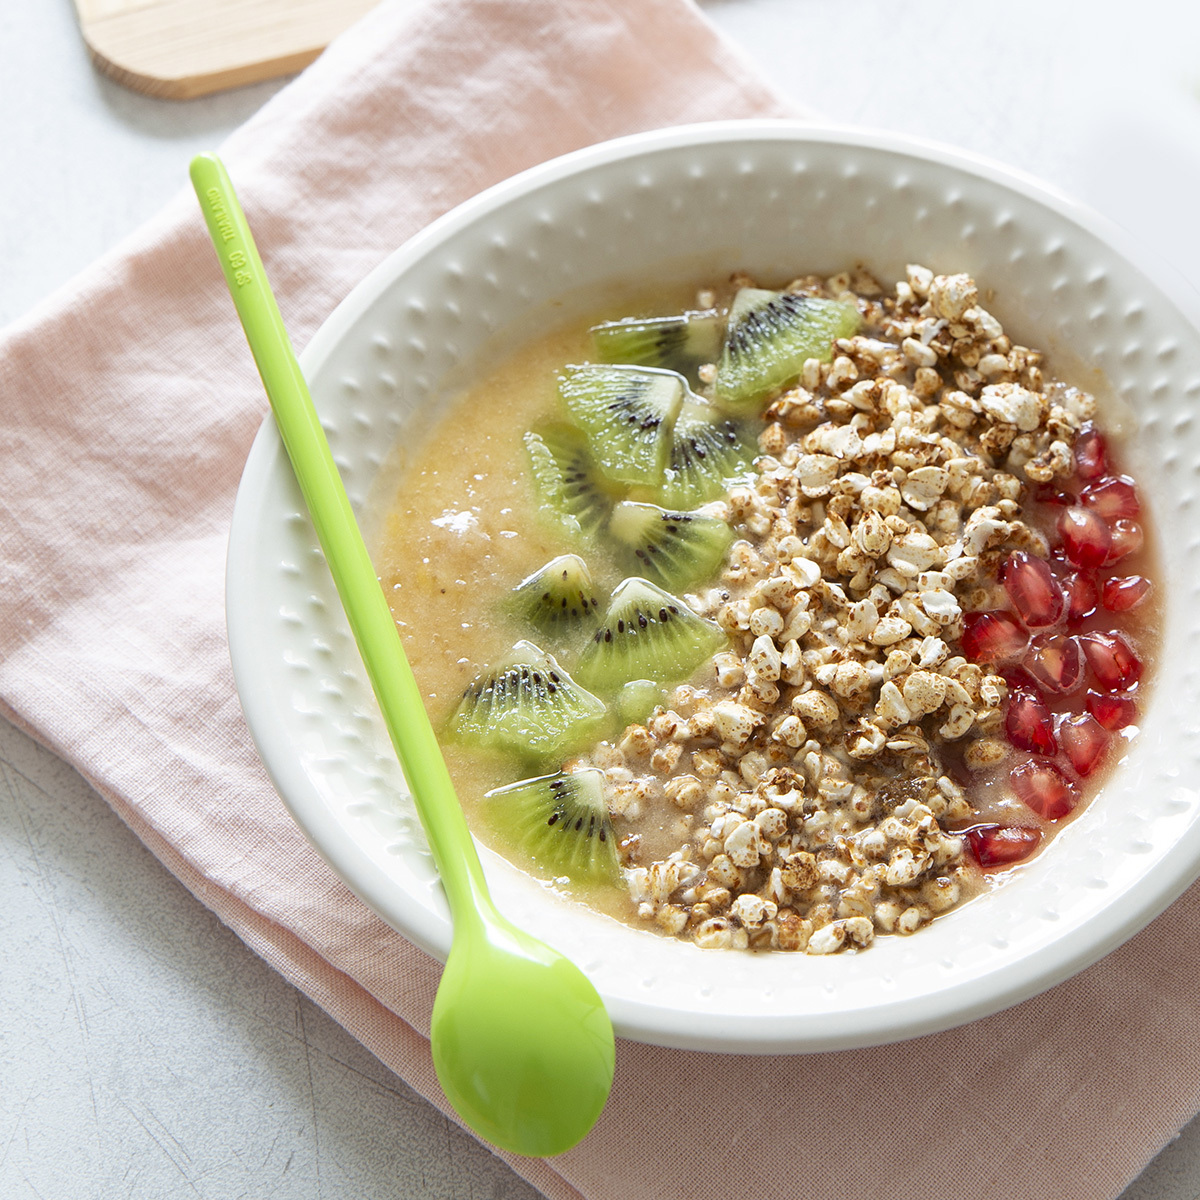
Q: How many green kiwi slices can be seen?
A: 10